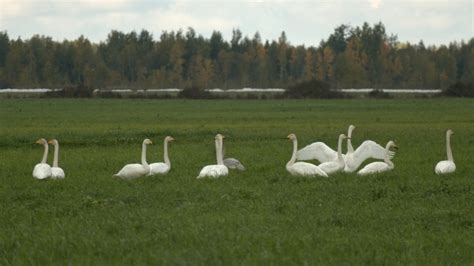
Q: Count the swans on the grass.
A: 11